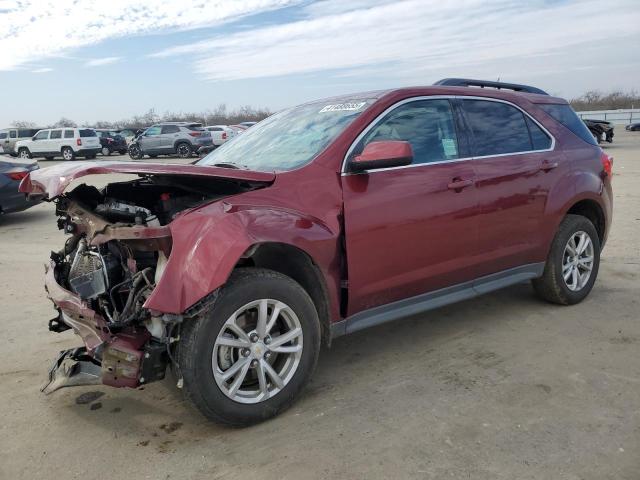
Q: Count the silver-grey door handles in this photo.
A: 0